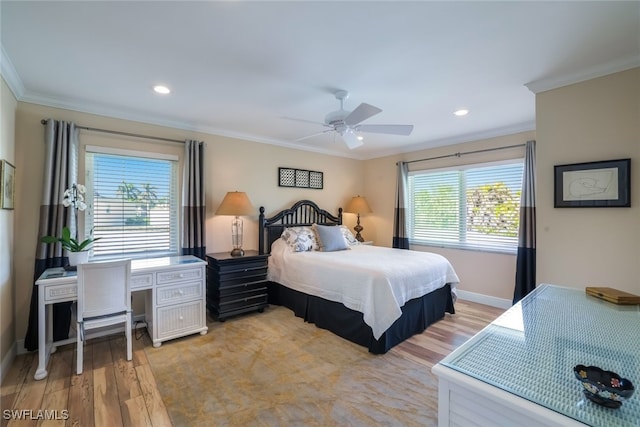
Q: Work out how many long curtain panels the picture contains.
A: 4